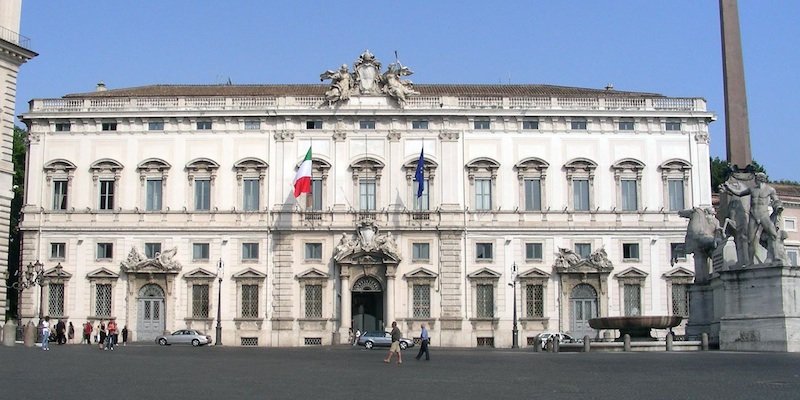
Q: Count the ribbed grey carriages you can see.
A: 0